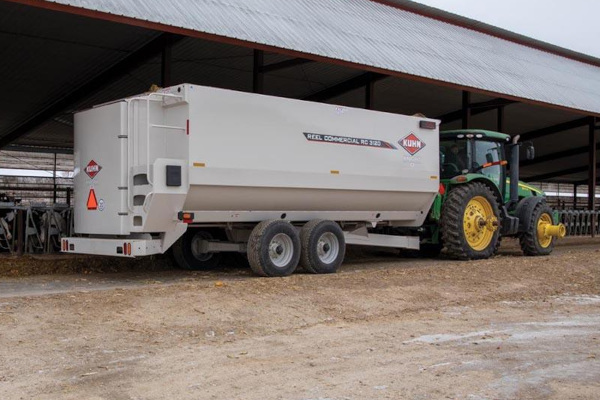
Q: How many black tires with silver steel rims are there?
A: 3